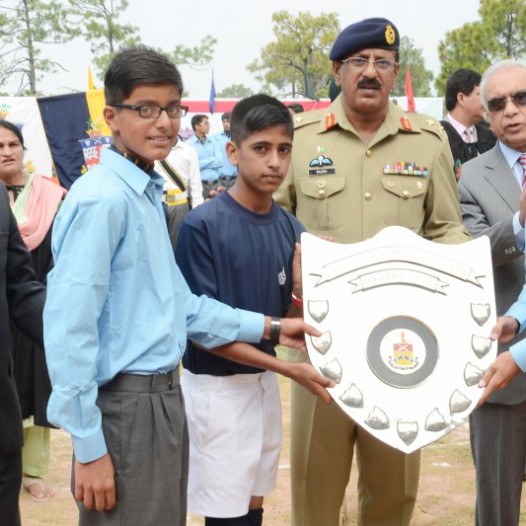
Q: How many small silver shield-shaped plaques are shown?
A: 11